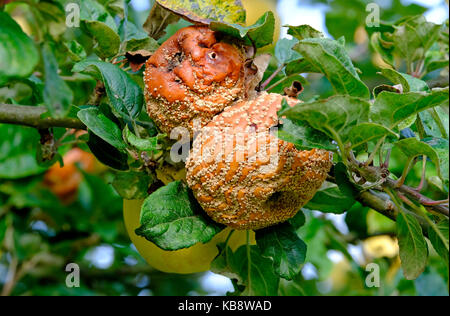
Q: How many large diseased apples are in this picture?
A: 2